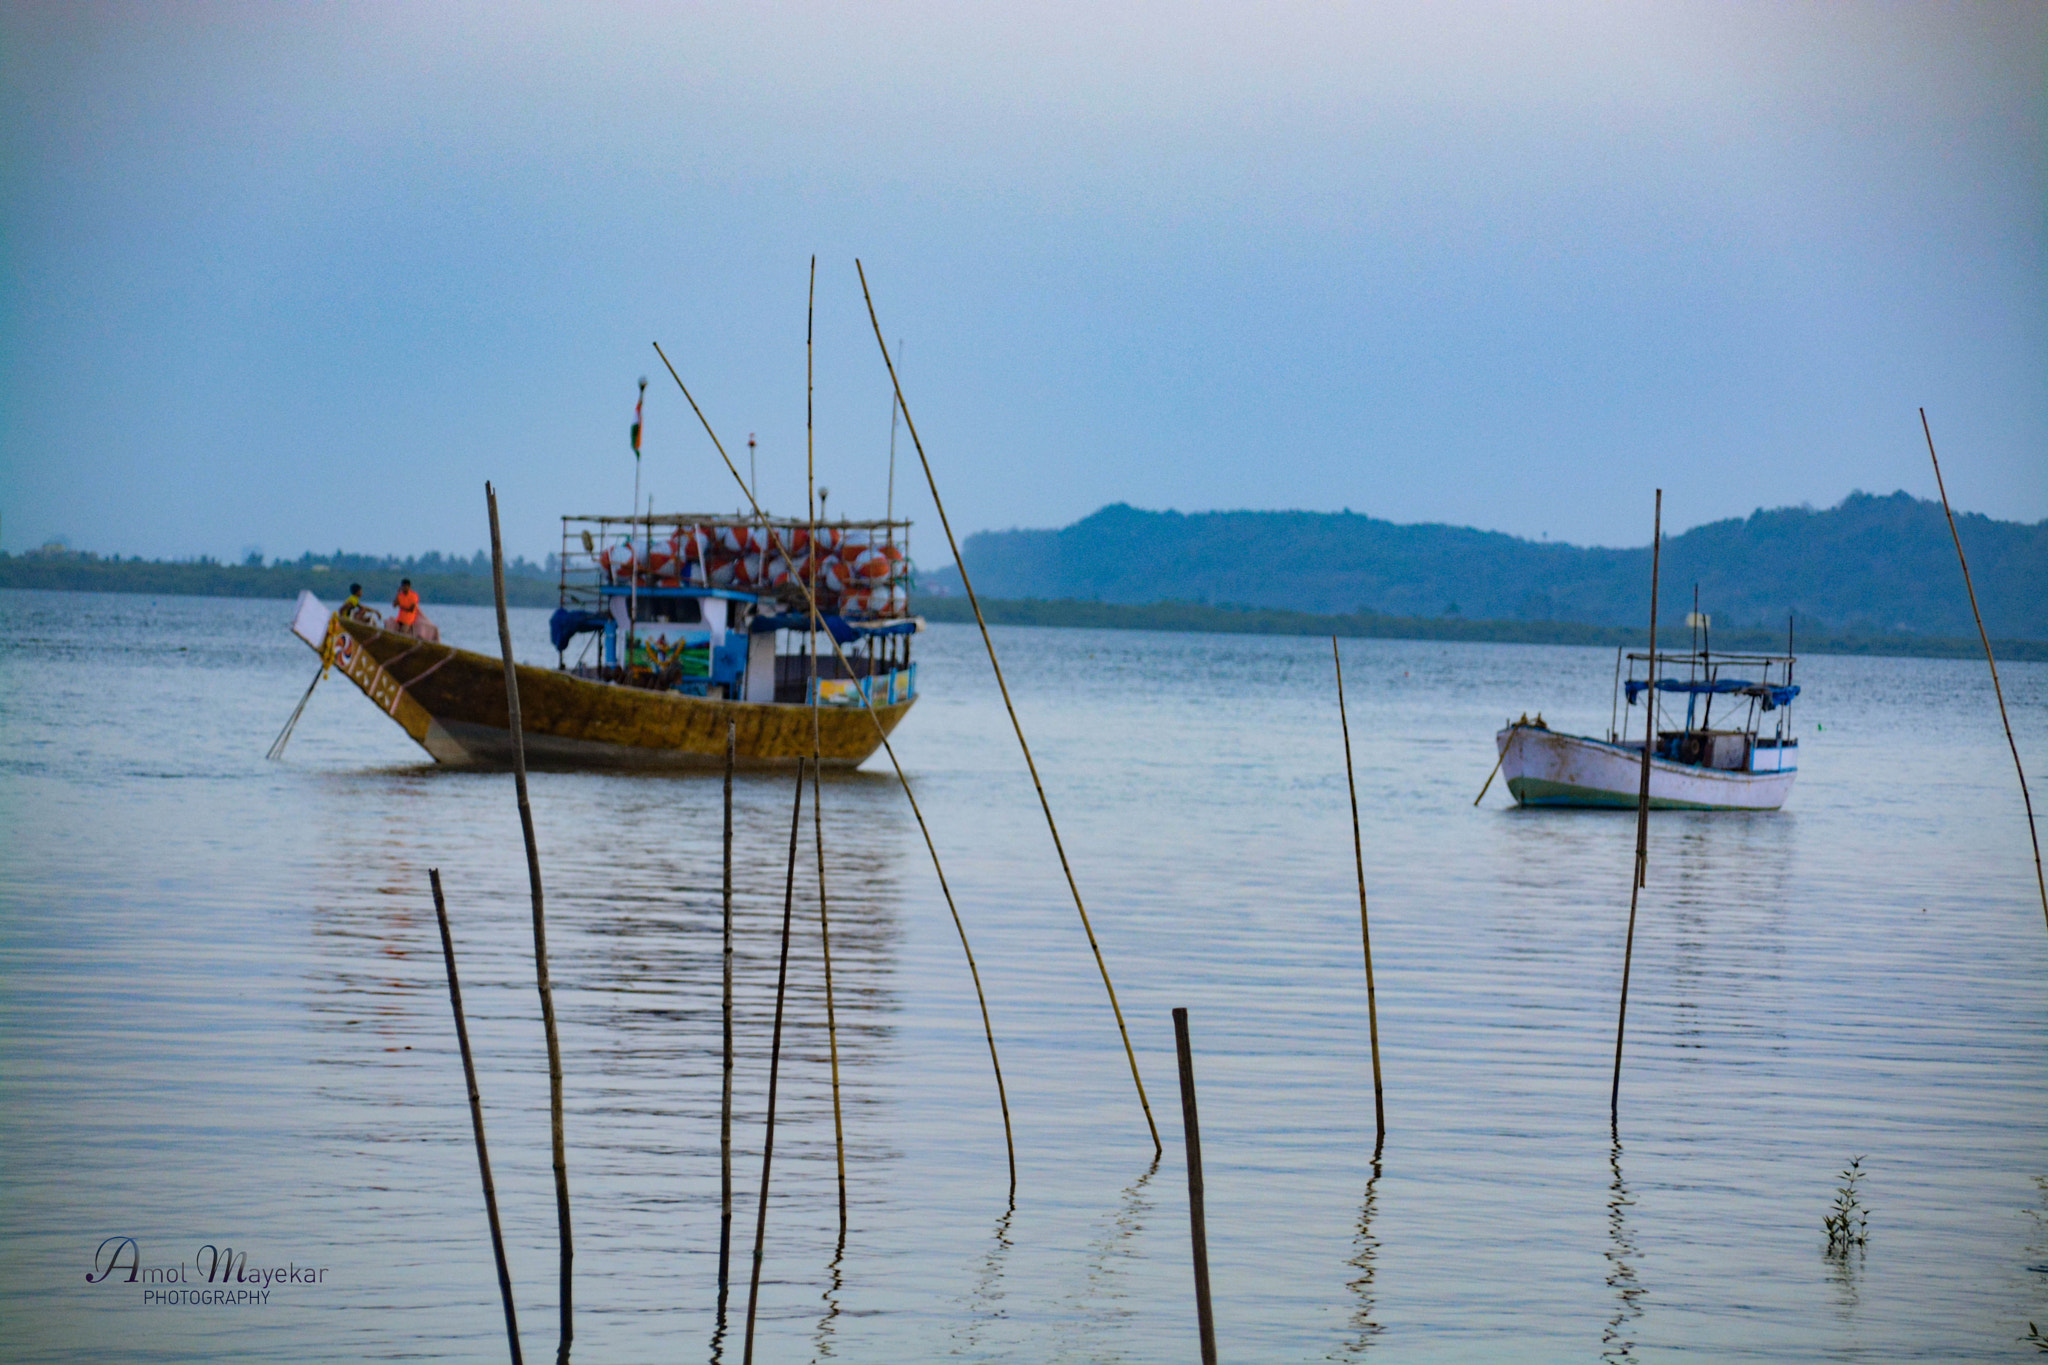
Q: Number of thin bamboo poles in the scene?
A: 11